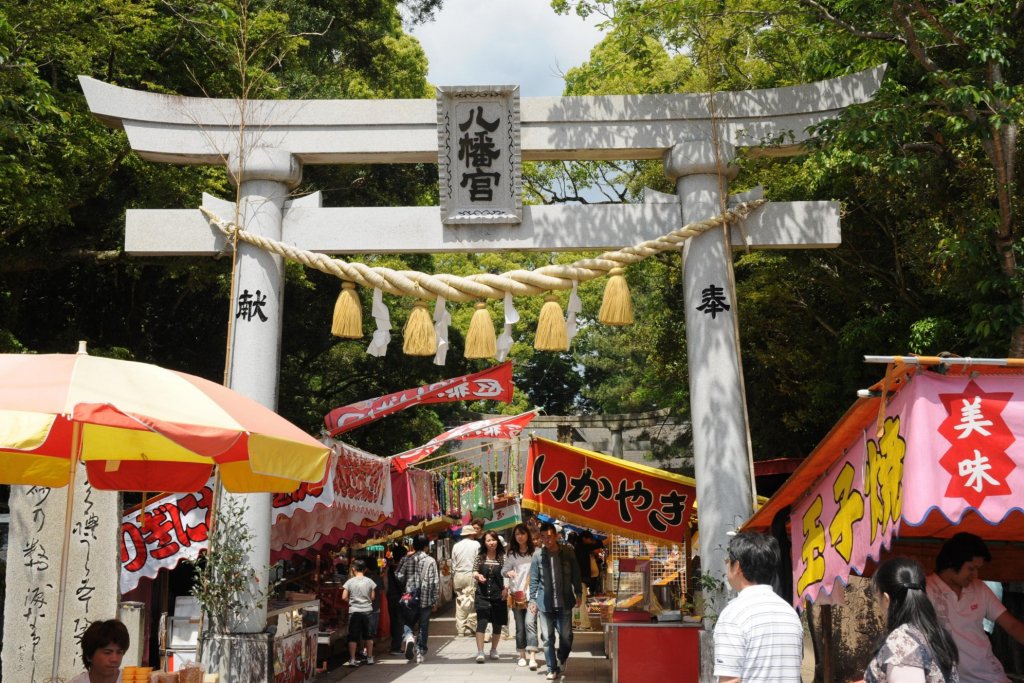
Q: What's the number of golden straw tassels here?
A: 5